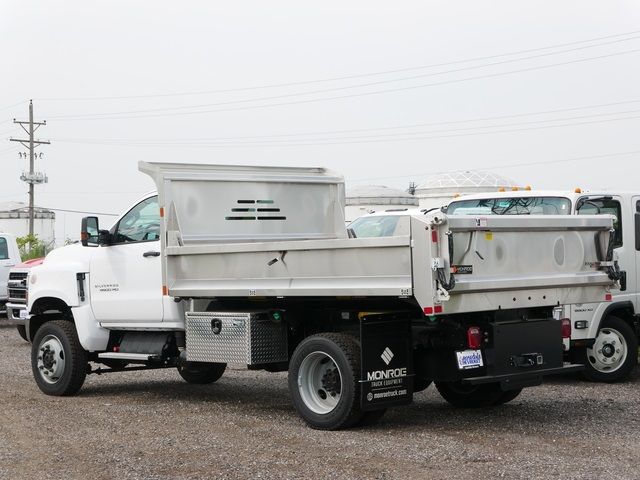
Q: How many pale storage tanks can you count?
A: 3